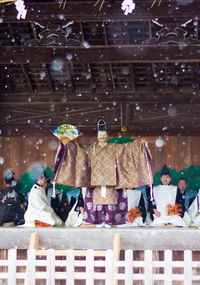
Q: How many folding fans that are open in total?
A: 1